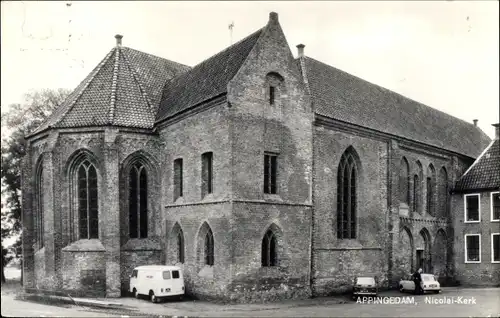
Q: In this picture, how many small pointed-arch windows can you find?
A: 3